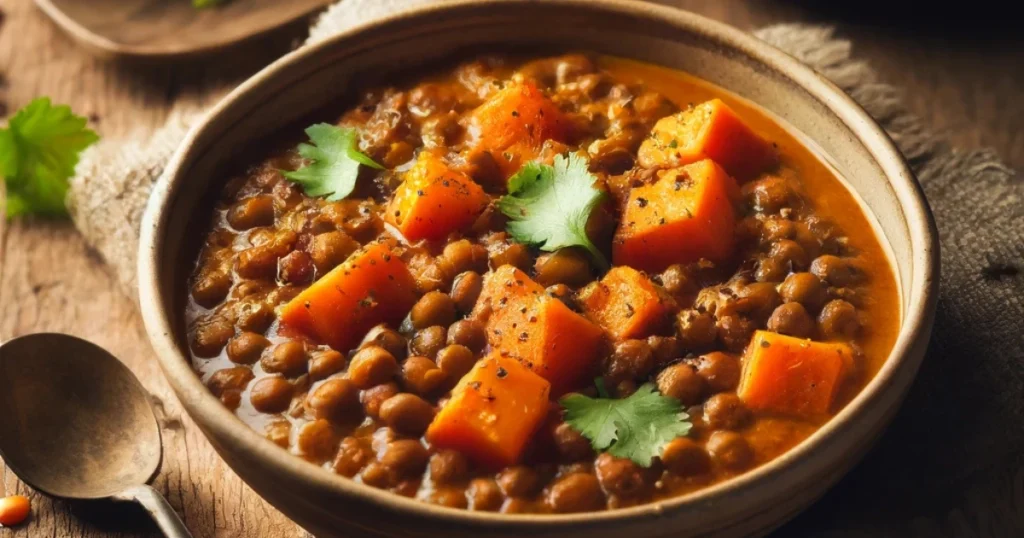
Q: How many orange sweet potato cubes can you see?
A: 9